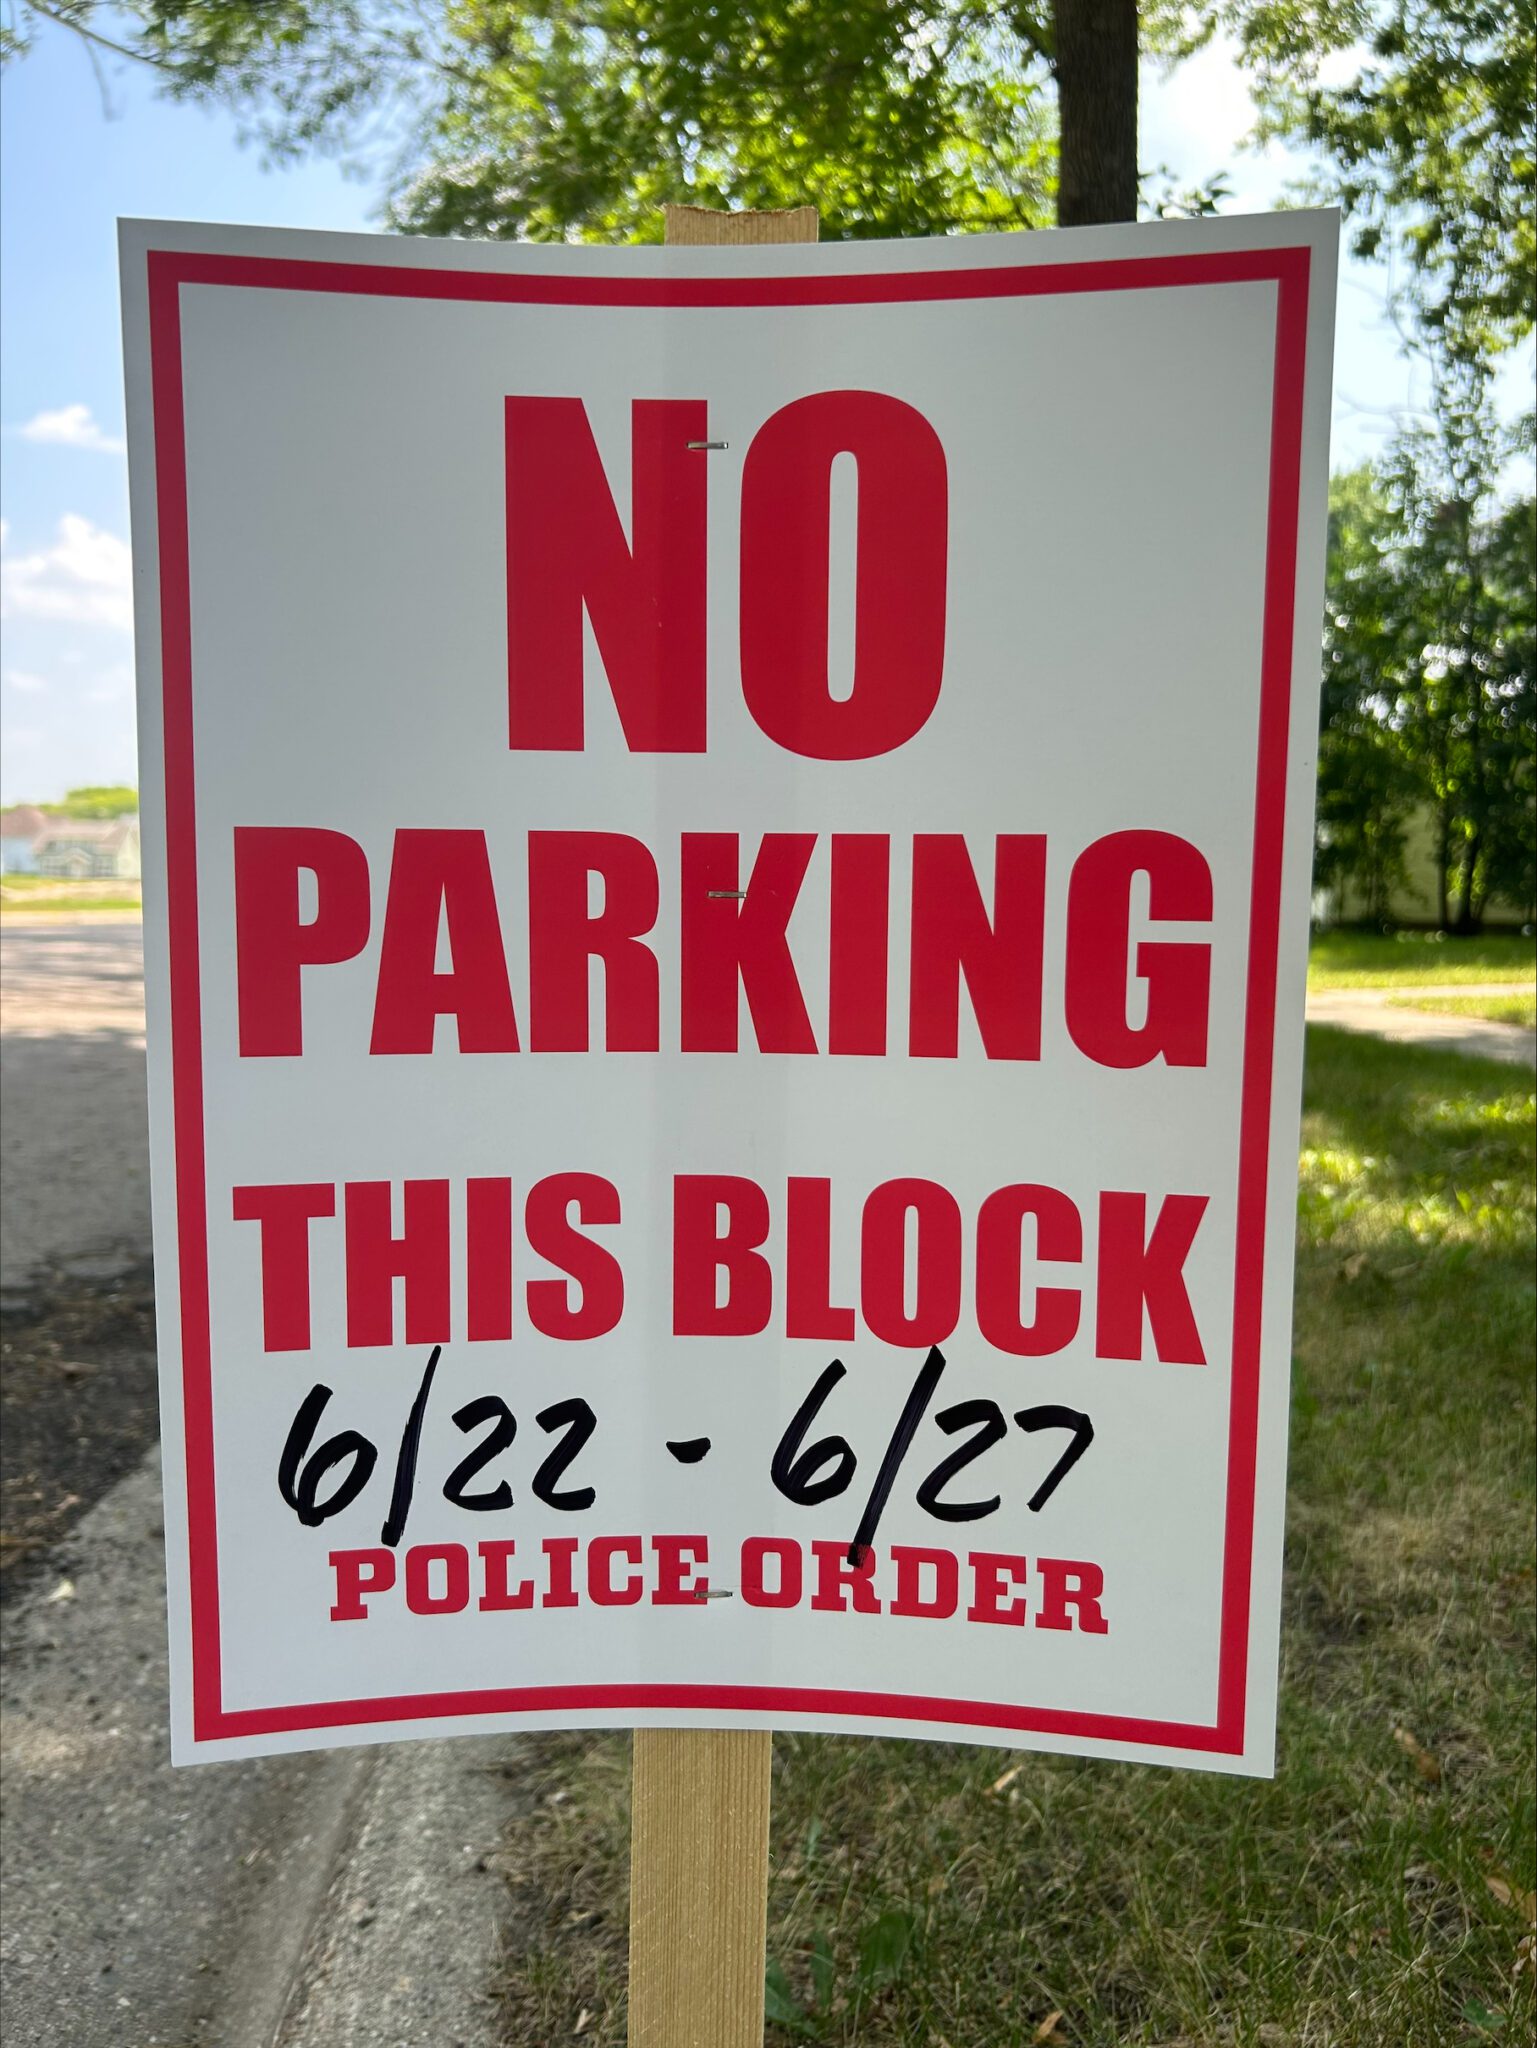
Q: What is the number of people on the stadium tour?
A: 0